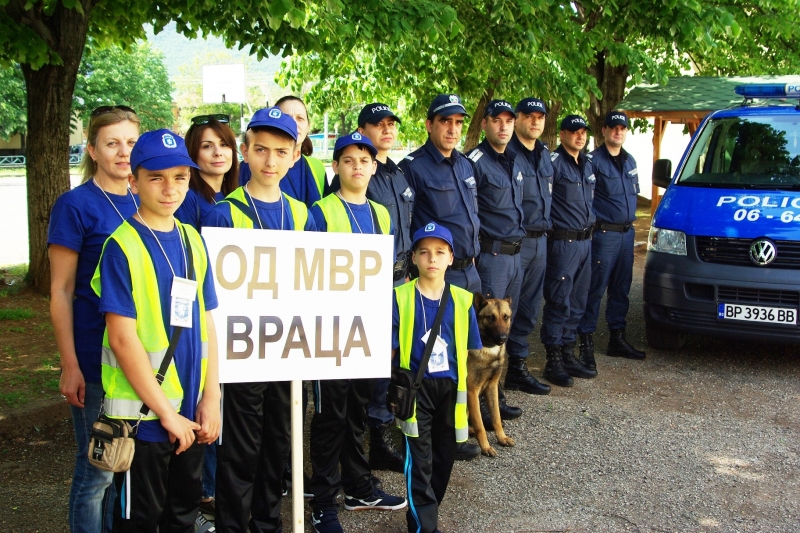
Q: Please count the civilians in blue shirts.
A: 7